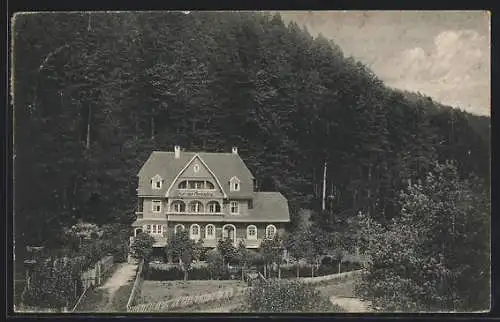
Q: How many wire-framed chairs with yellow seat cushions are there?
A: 0